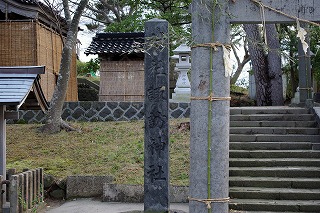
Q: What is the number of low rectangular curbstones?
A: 2